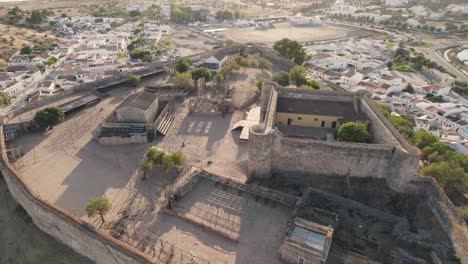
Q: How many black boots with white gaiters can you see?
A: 0